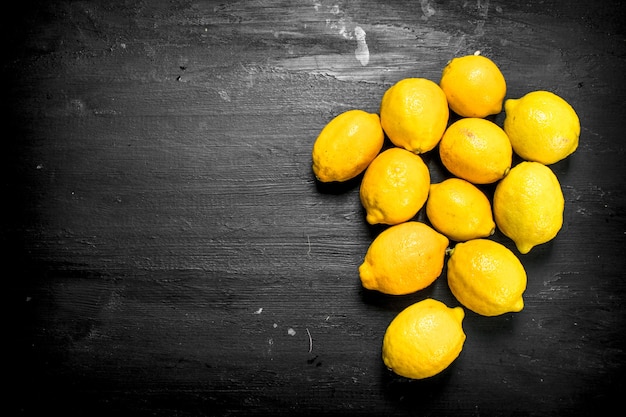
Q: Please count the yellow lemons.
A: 11